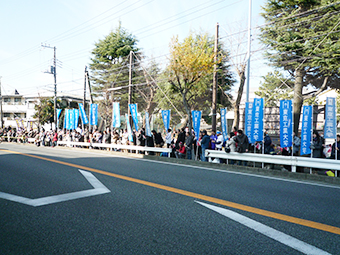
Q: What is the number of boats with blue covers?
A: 0